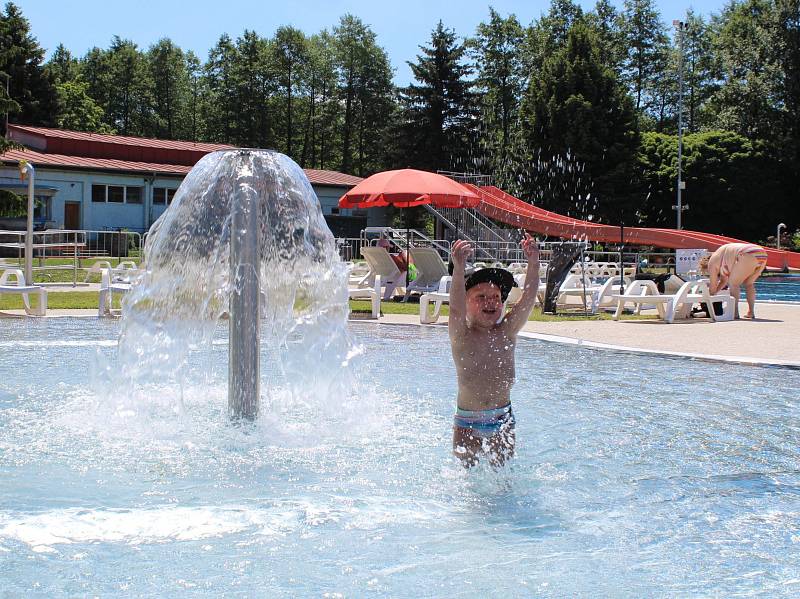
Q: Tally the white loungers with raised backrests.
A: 2